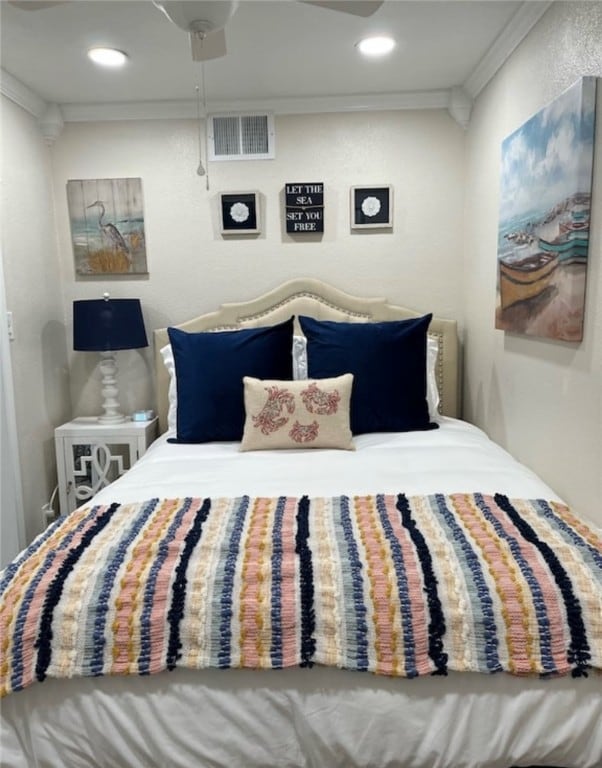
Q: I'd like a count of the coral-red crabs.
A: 3